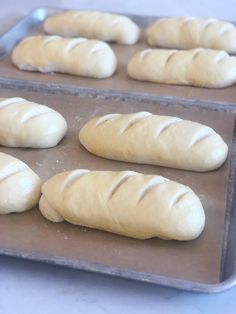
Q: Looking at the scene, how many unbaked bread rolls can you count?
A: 8